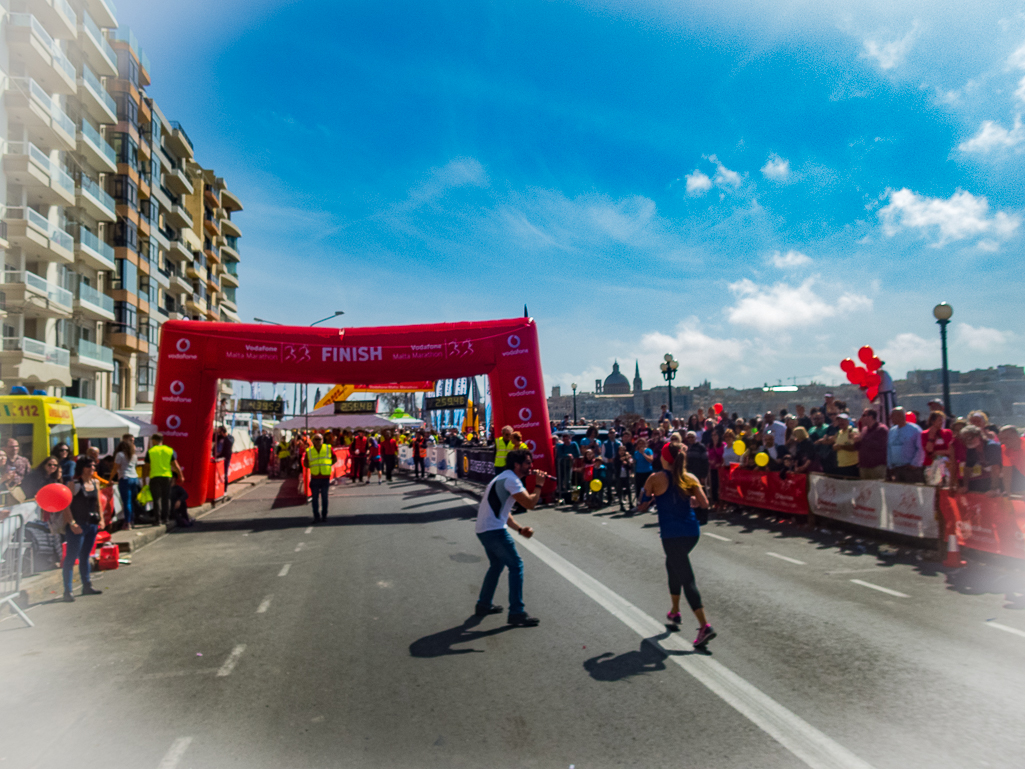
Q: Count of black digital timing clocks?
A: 3